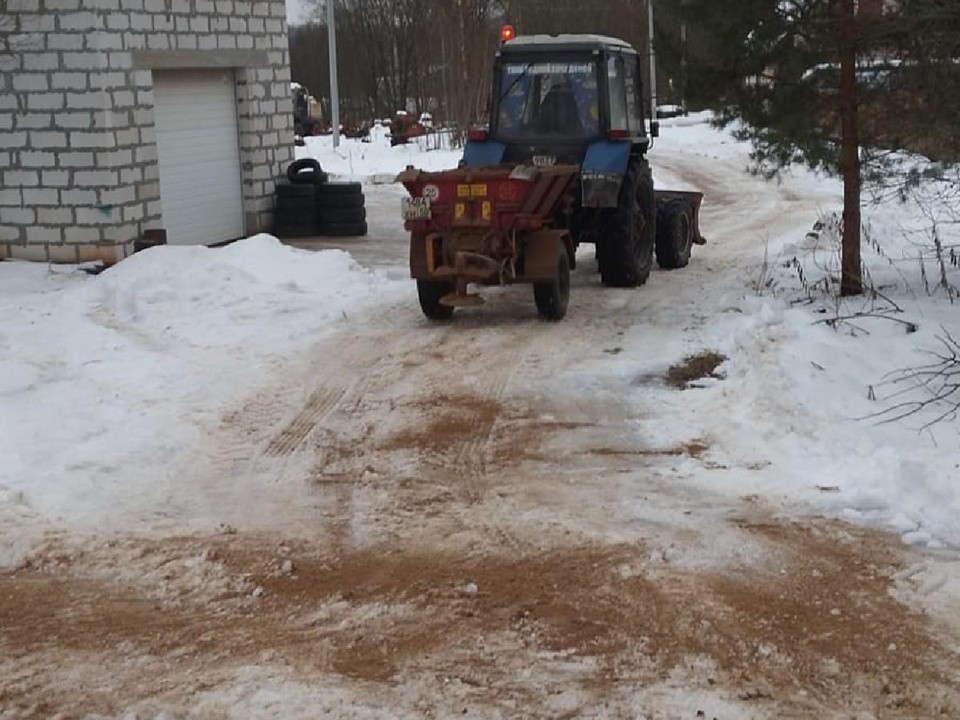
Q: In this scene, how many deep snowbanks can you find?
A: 2